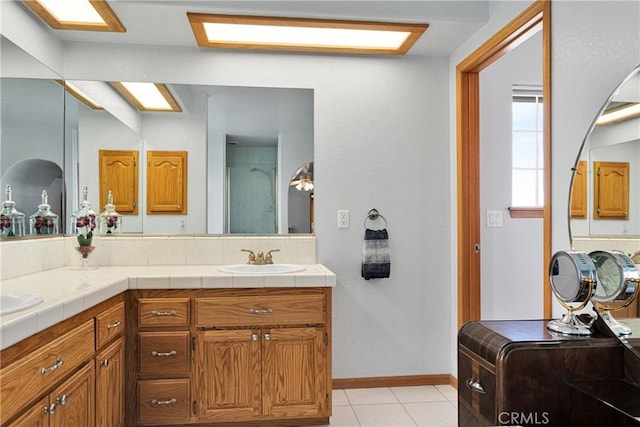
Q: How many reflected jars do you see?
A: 3